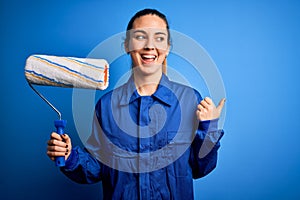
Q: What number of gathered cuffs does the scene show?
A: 2